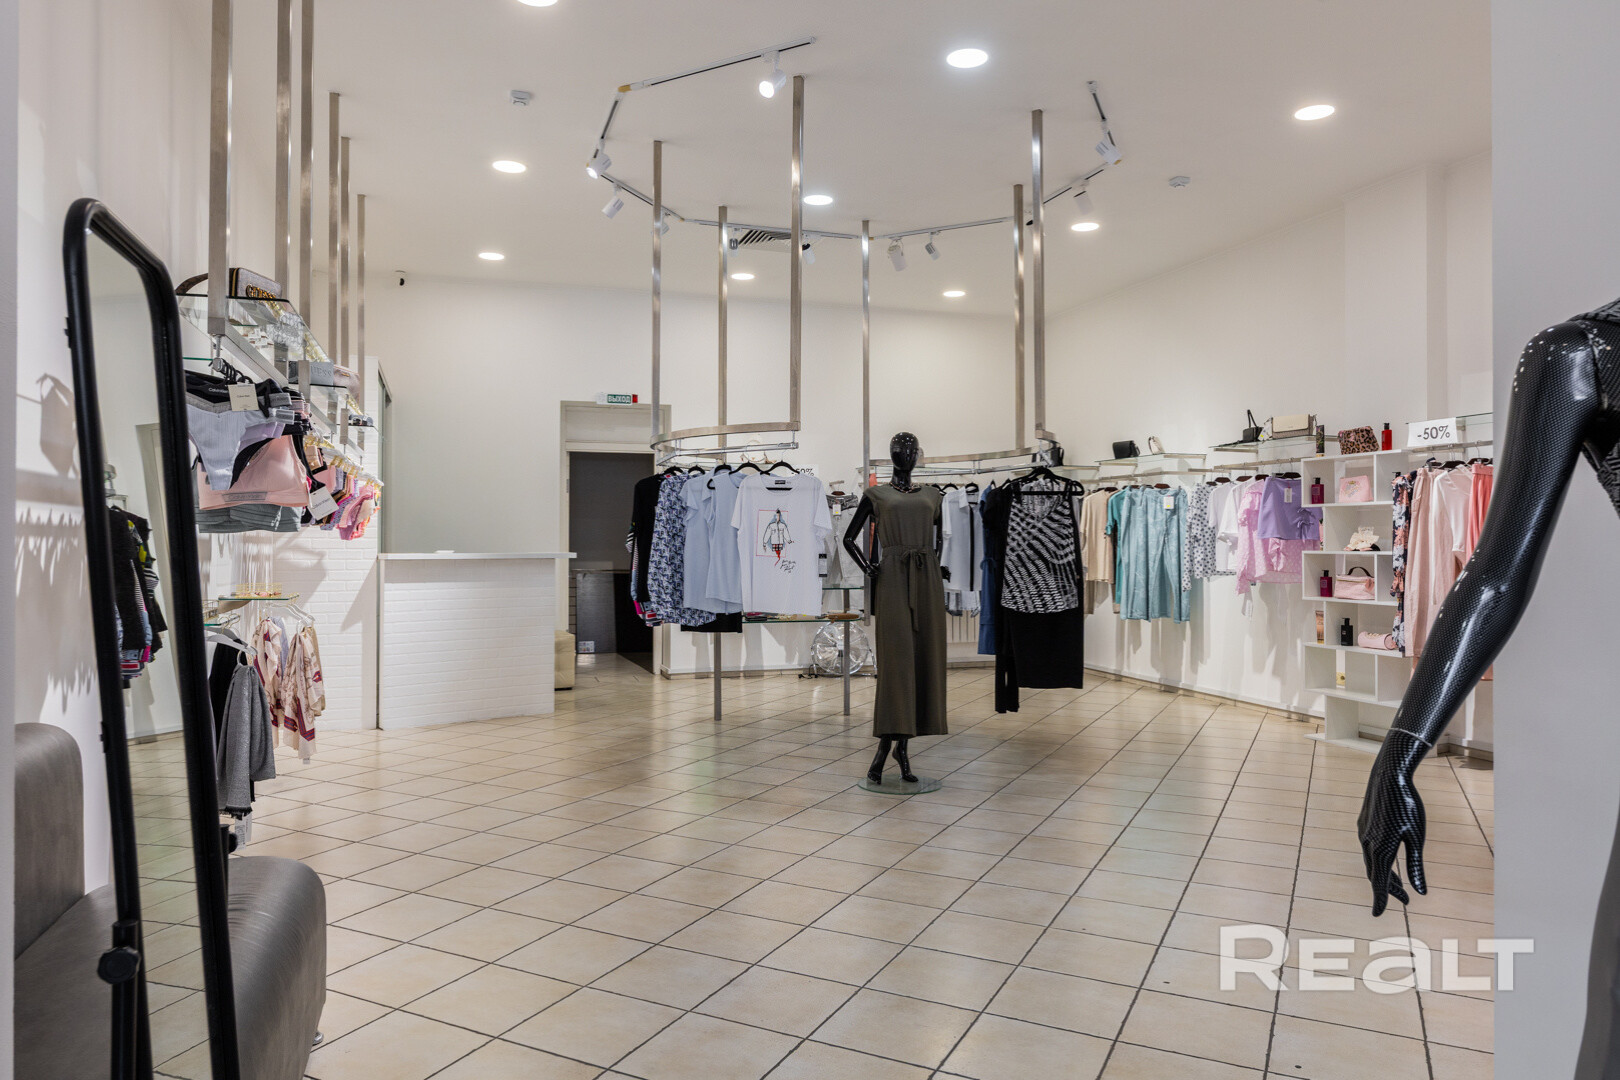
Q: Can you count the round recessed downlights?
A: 9